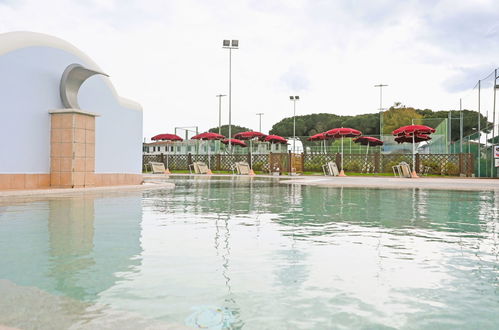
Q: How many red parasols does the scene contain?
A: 10